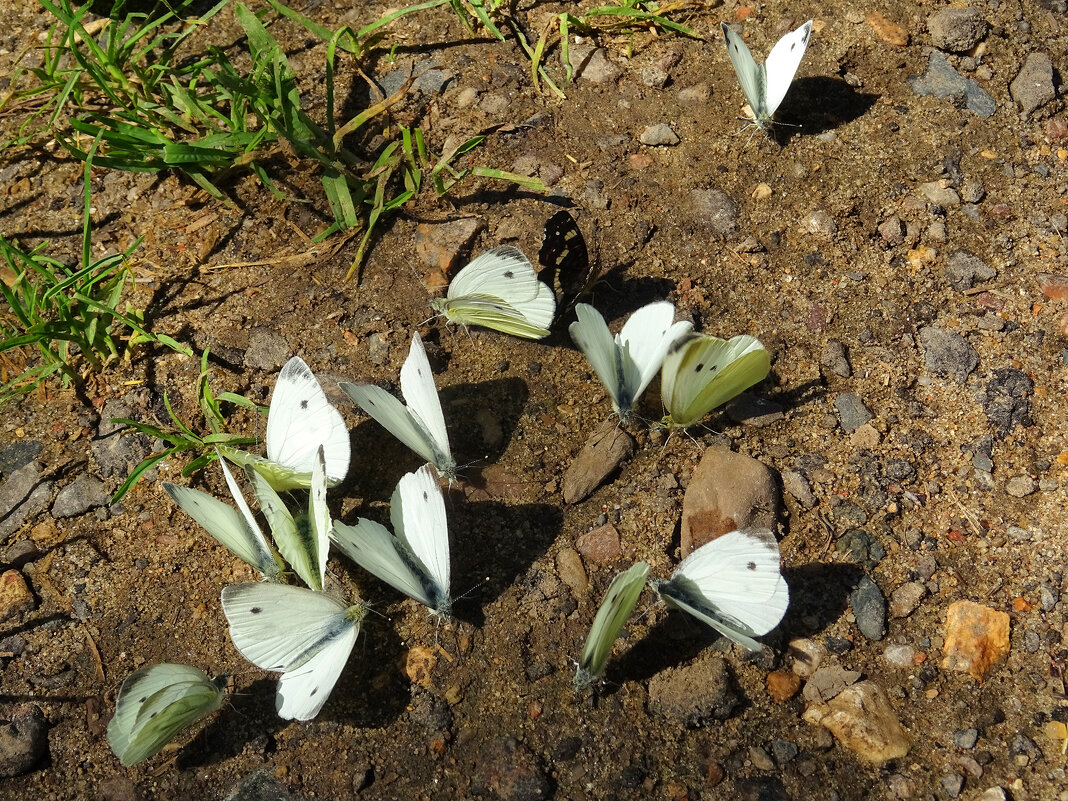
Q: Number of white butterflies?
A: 13